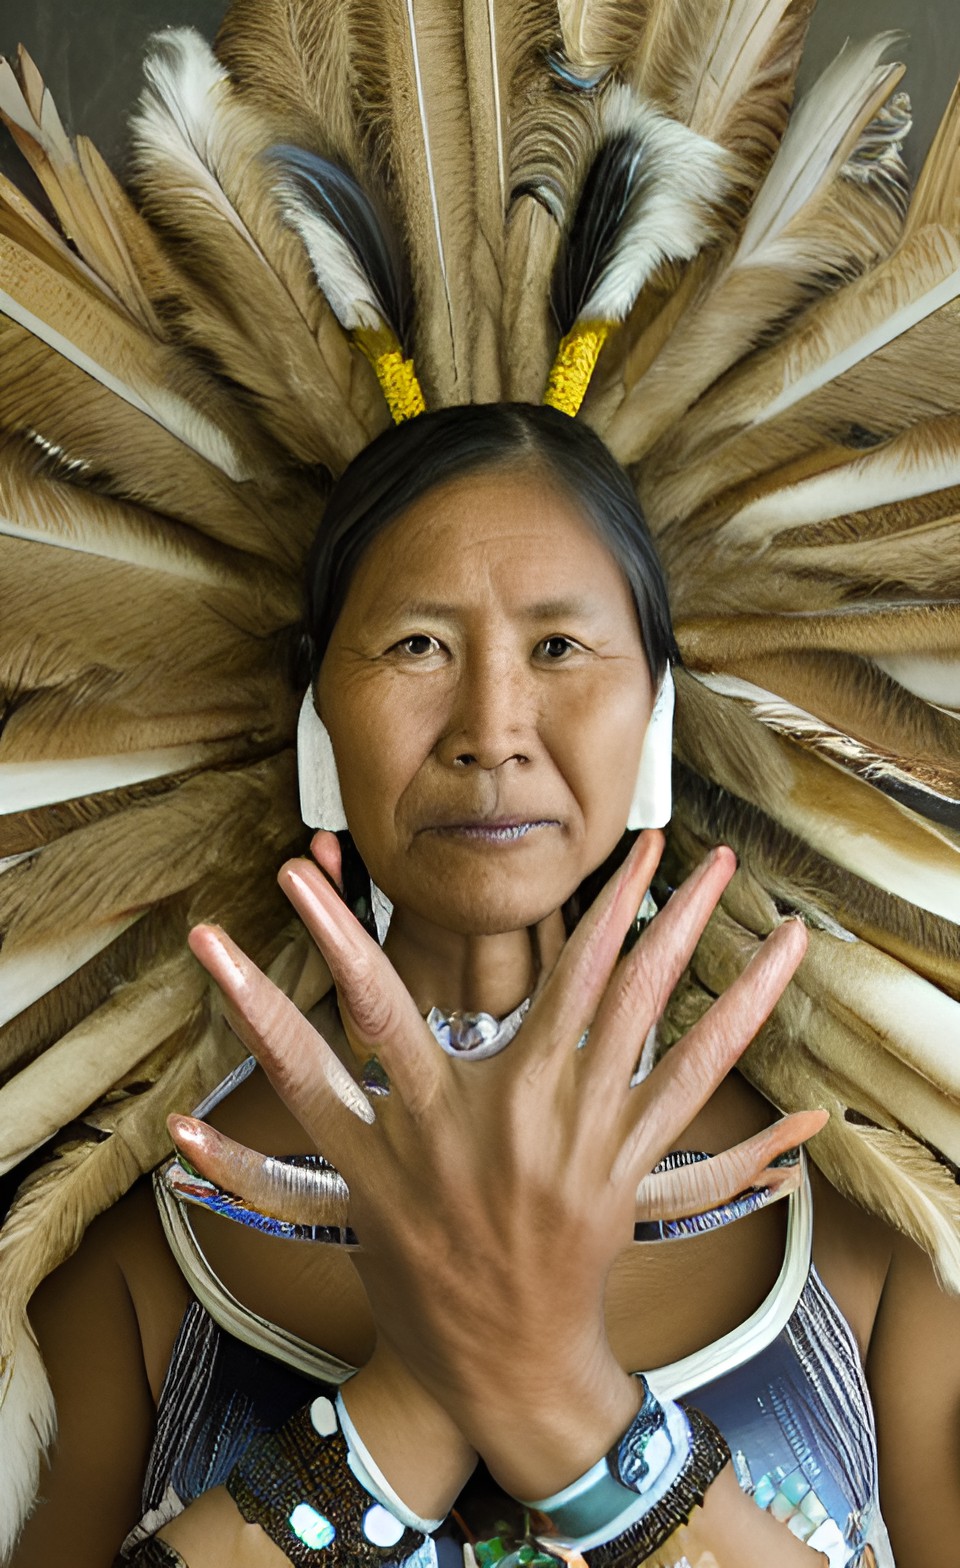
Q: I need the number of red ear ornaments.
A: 0